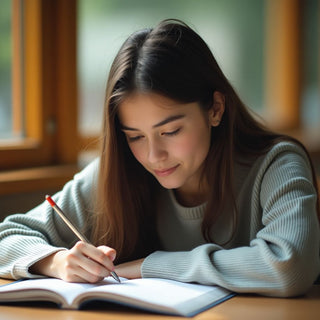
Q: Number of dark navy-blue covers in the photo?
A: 1